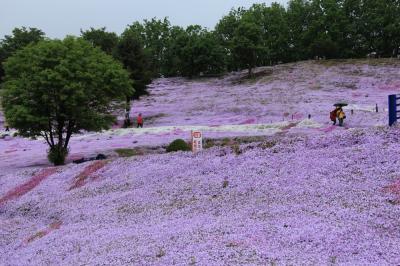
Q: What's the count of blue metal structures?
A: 1